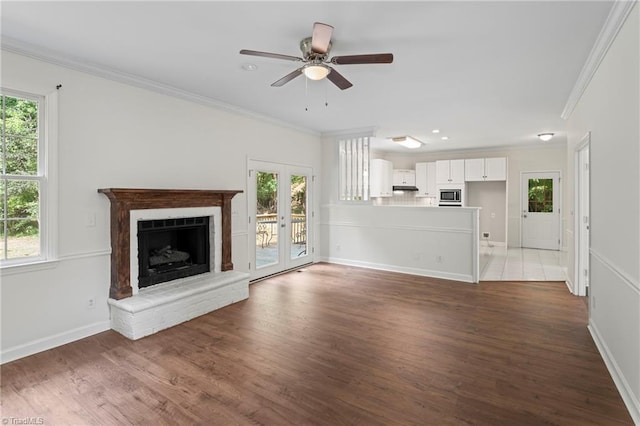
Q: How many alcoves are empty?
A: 1